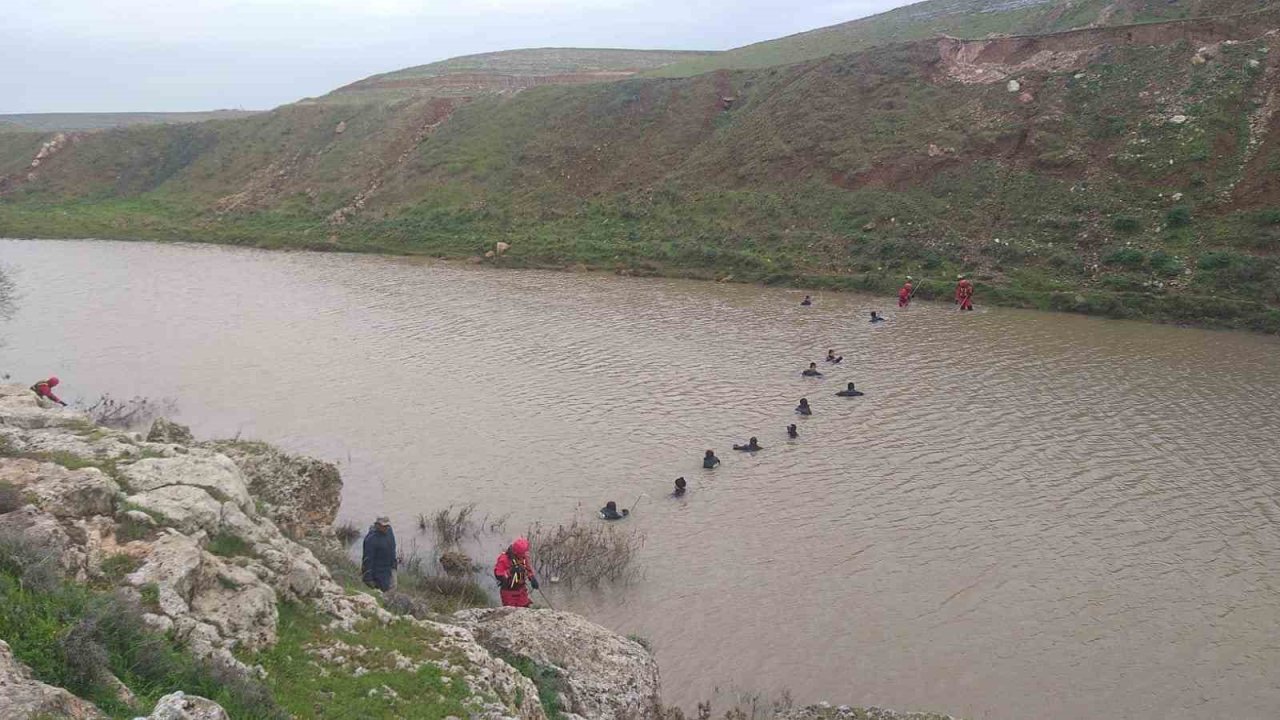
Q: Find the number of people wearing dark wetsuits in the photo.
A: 11